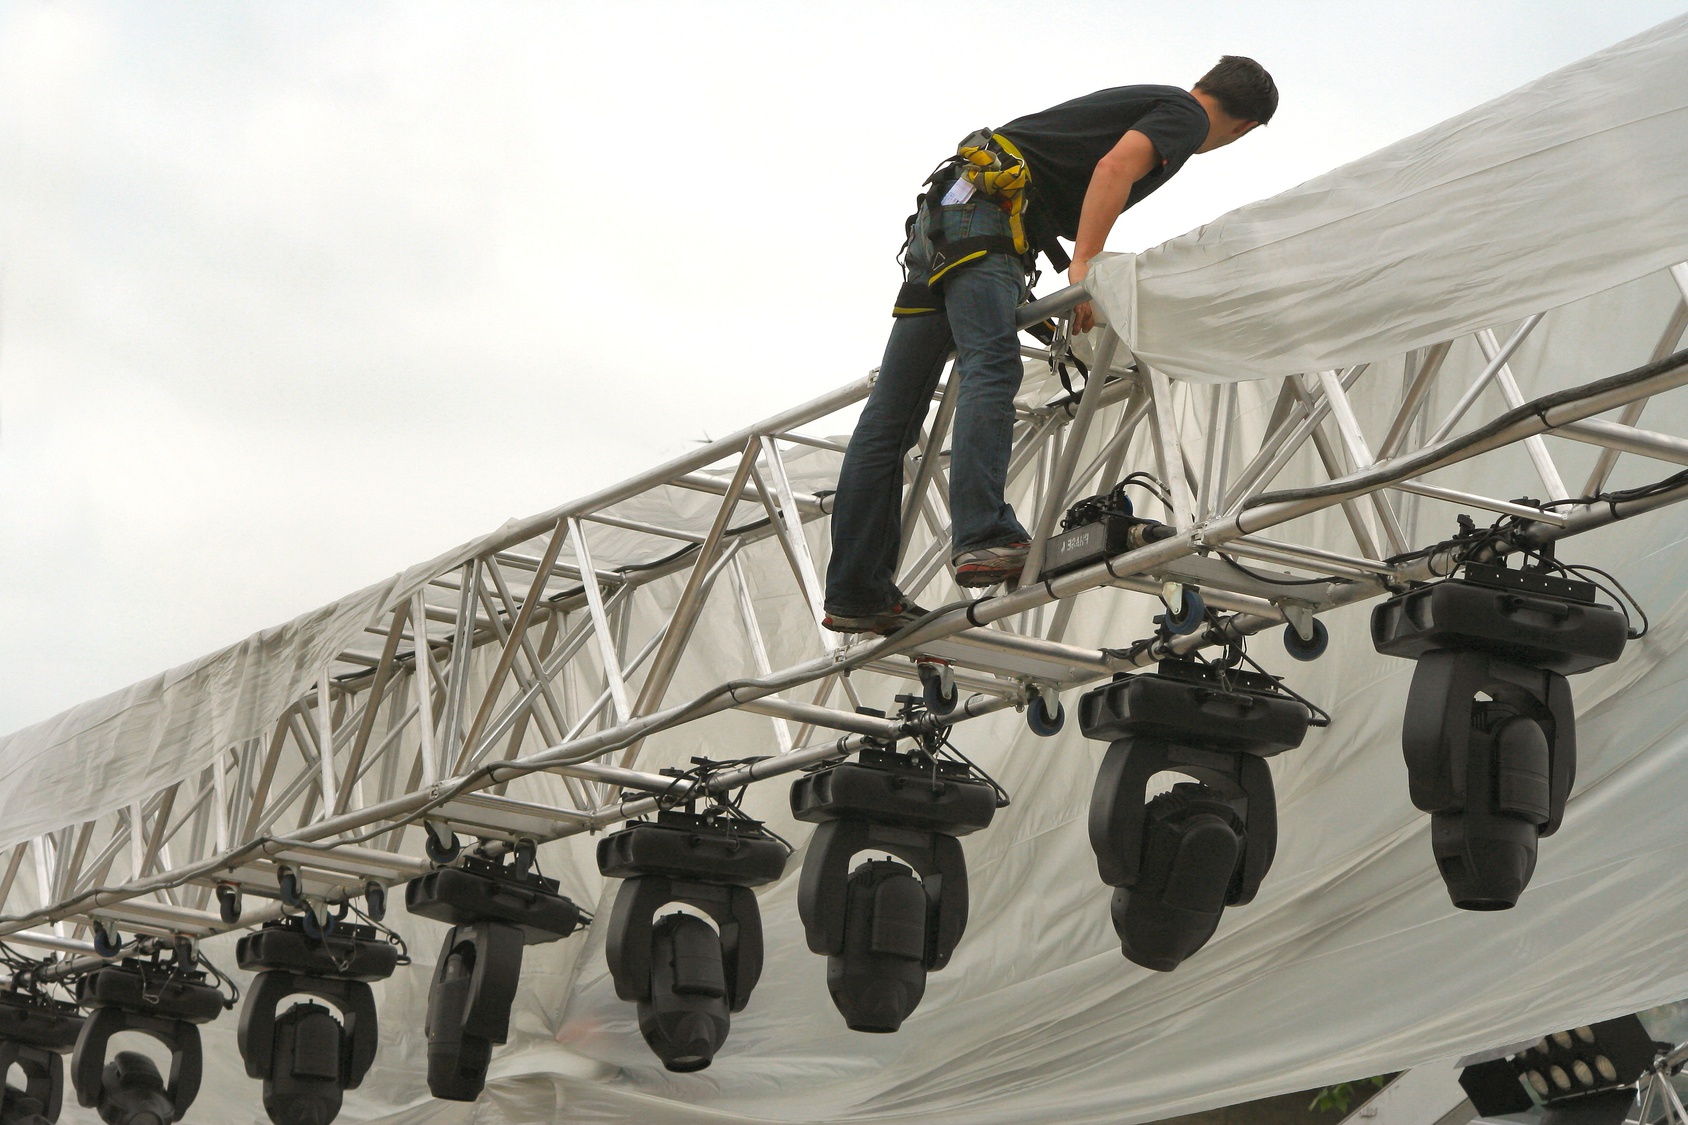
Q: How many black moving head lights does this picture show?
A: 8